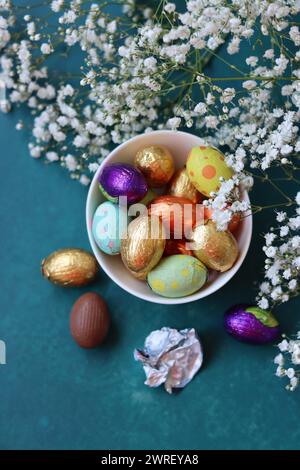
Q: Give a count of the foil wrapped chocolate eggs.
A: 13